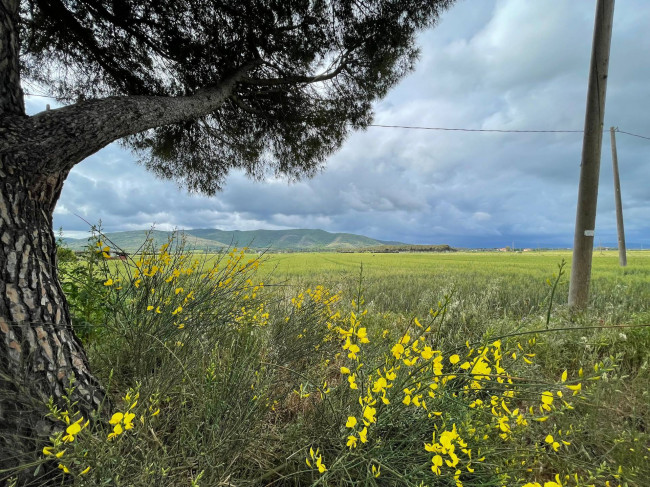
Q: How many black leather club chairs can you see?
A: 0